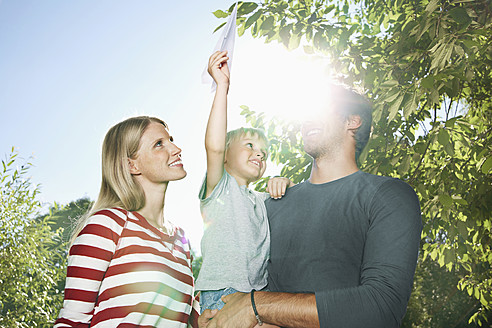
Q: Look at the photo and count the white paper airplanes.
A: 1